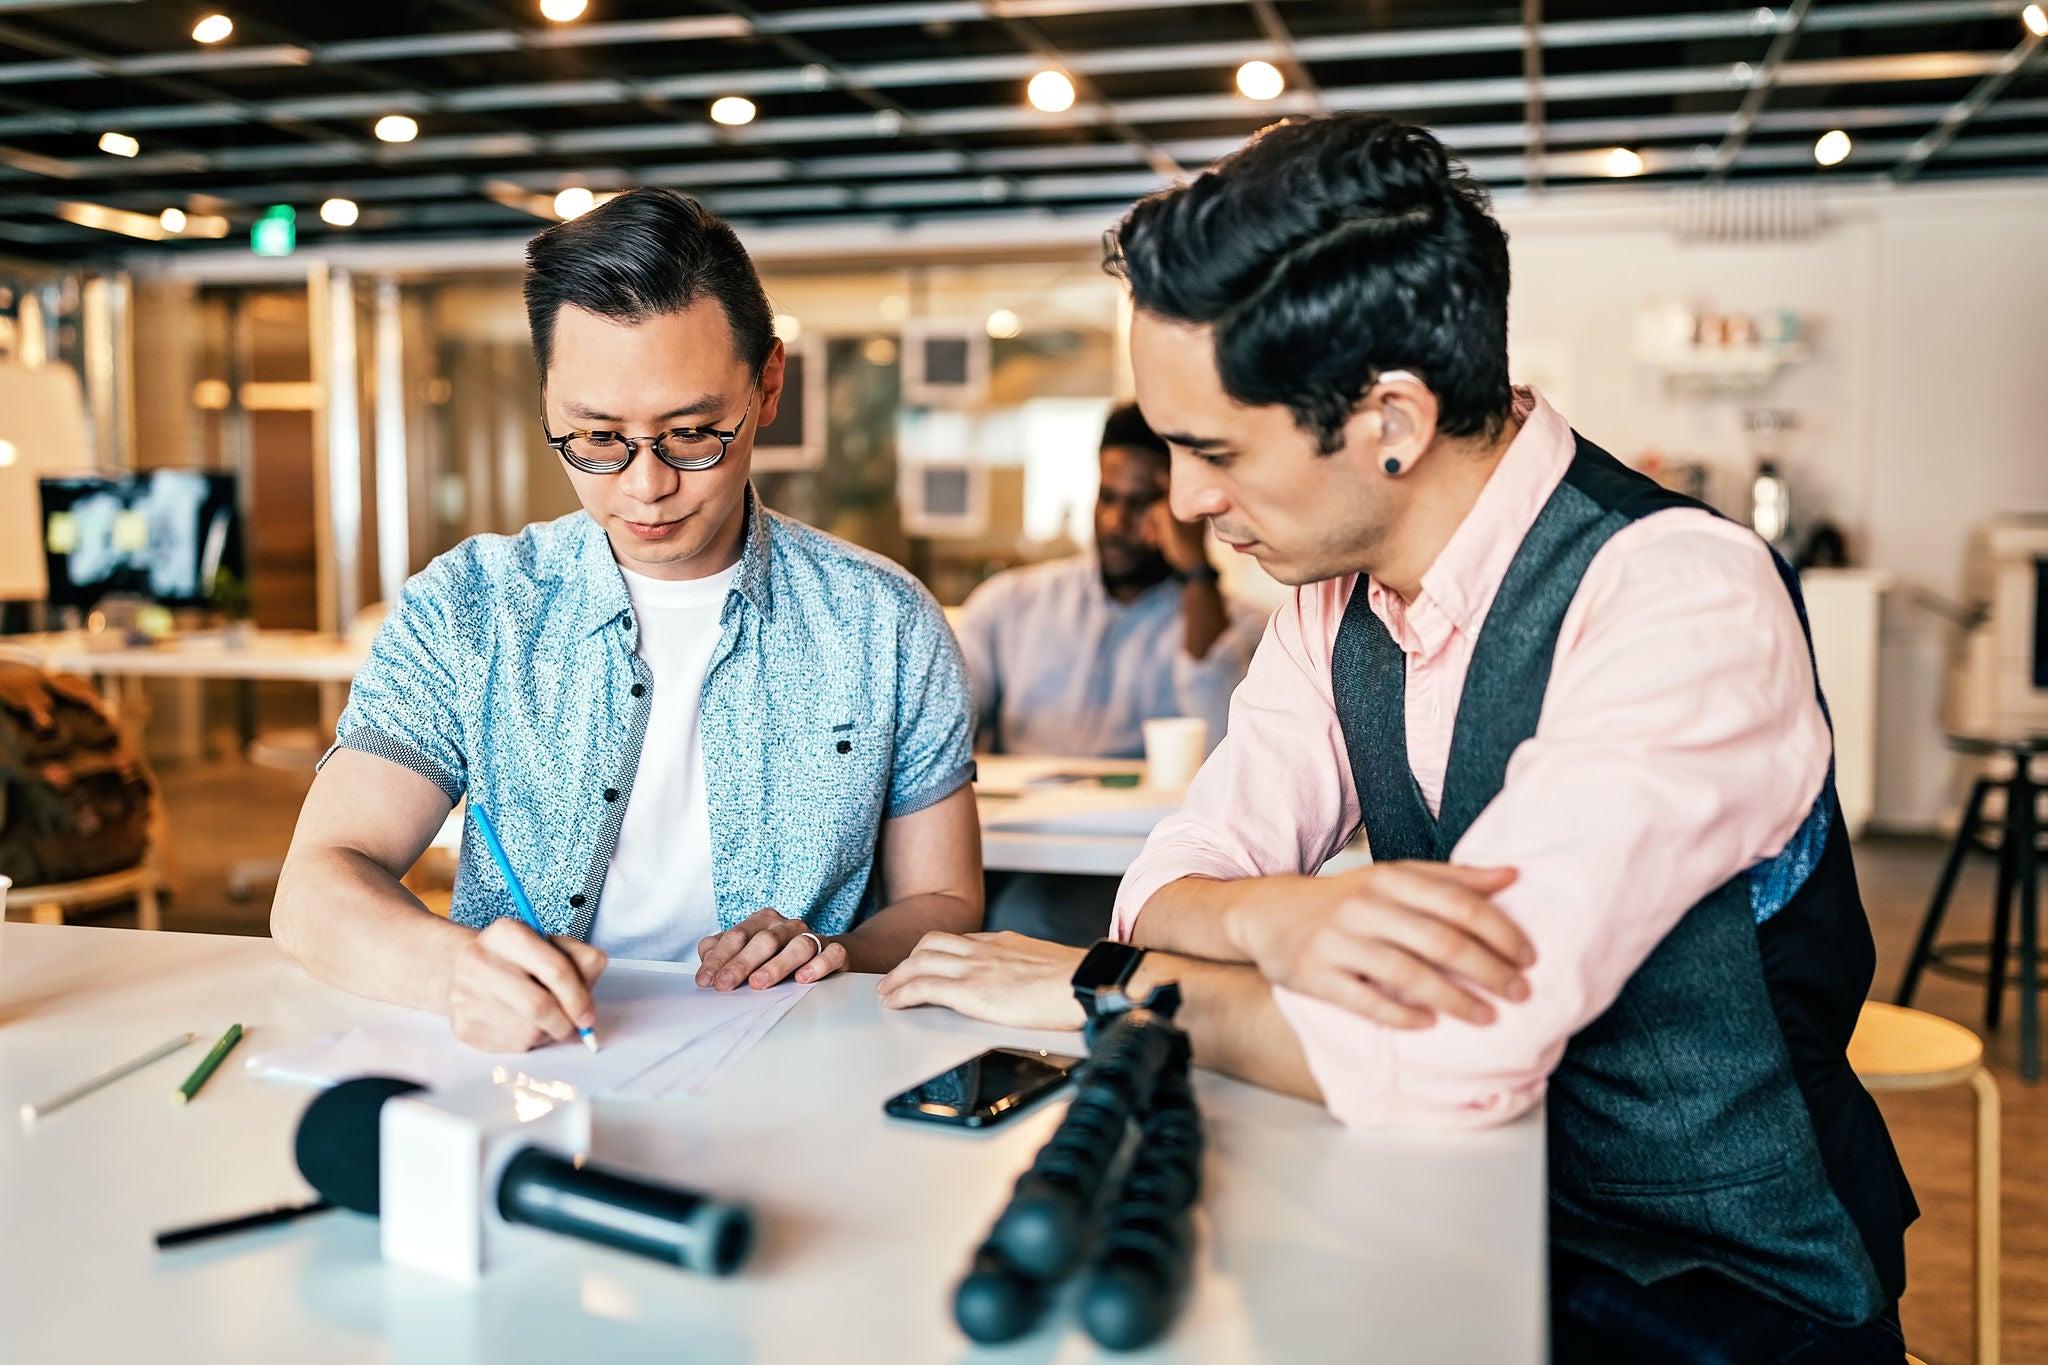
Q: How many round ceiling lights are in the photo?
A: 13